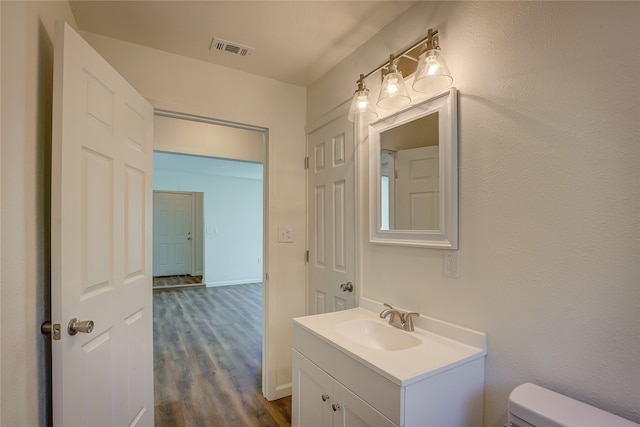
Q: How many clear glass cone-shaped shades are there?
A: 3